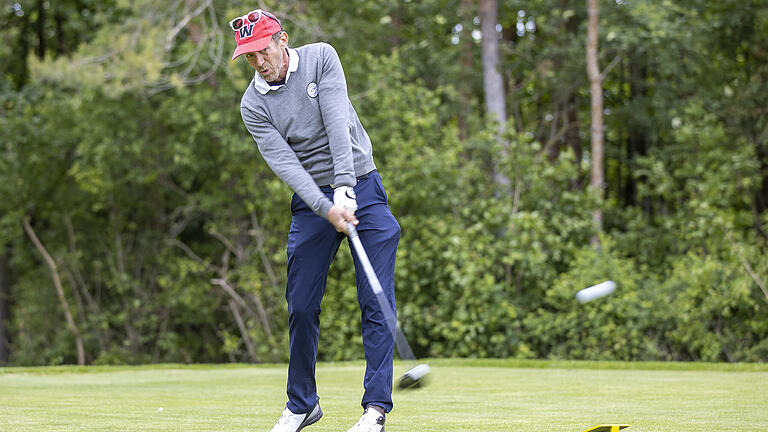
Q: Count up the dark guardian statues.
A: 0